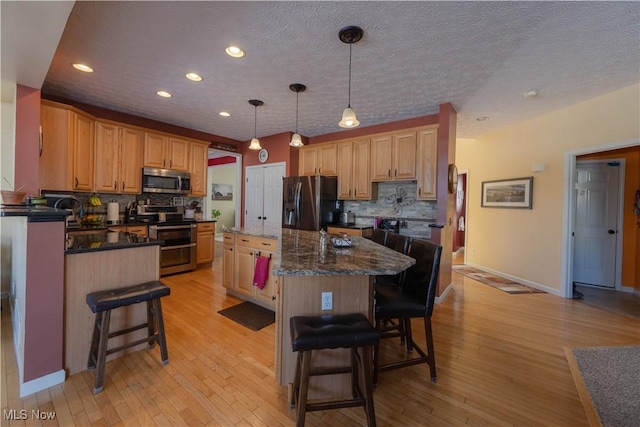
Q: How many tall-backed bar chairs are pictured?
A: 3